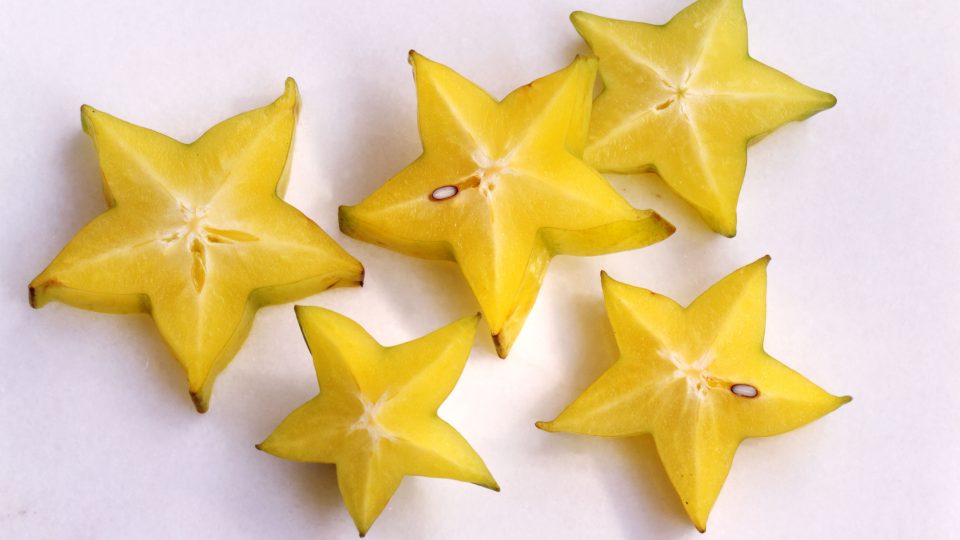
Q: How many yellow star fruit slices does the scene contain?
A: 5